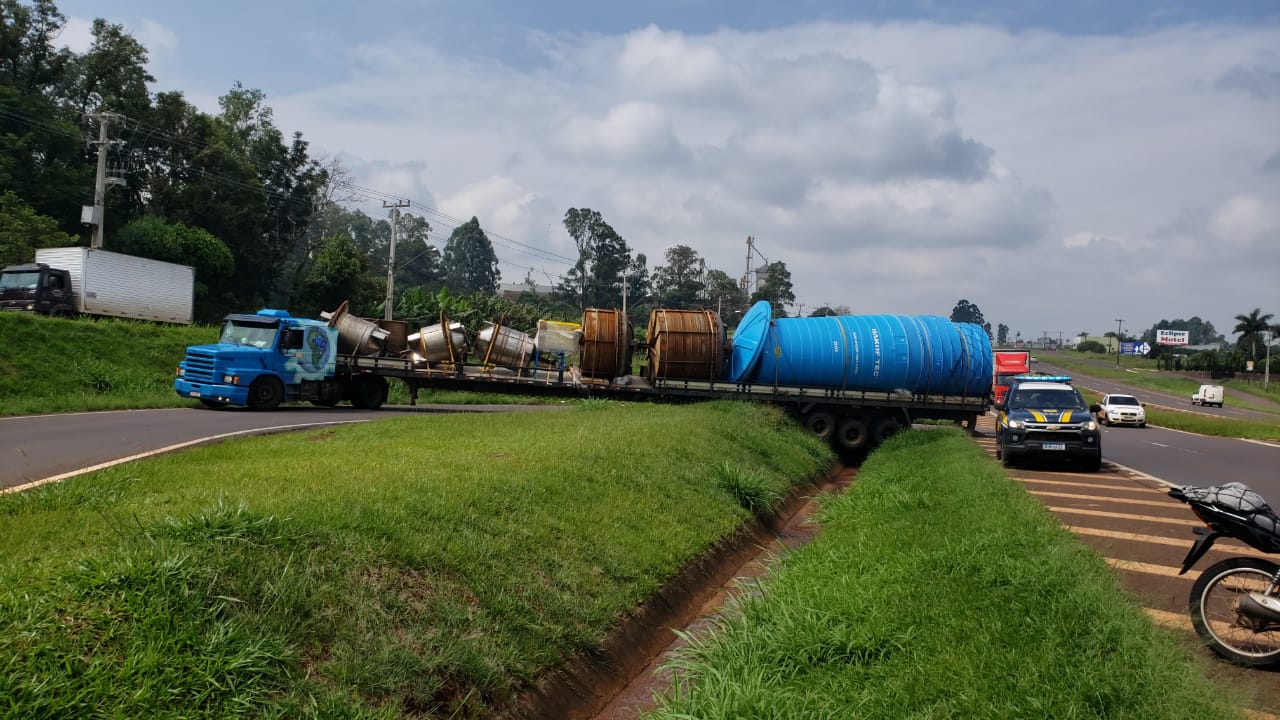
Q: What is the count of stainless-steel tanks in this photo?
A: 3